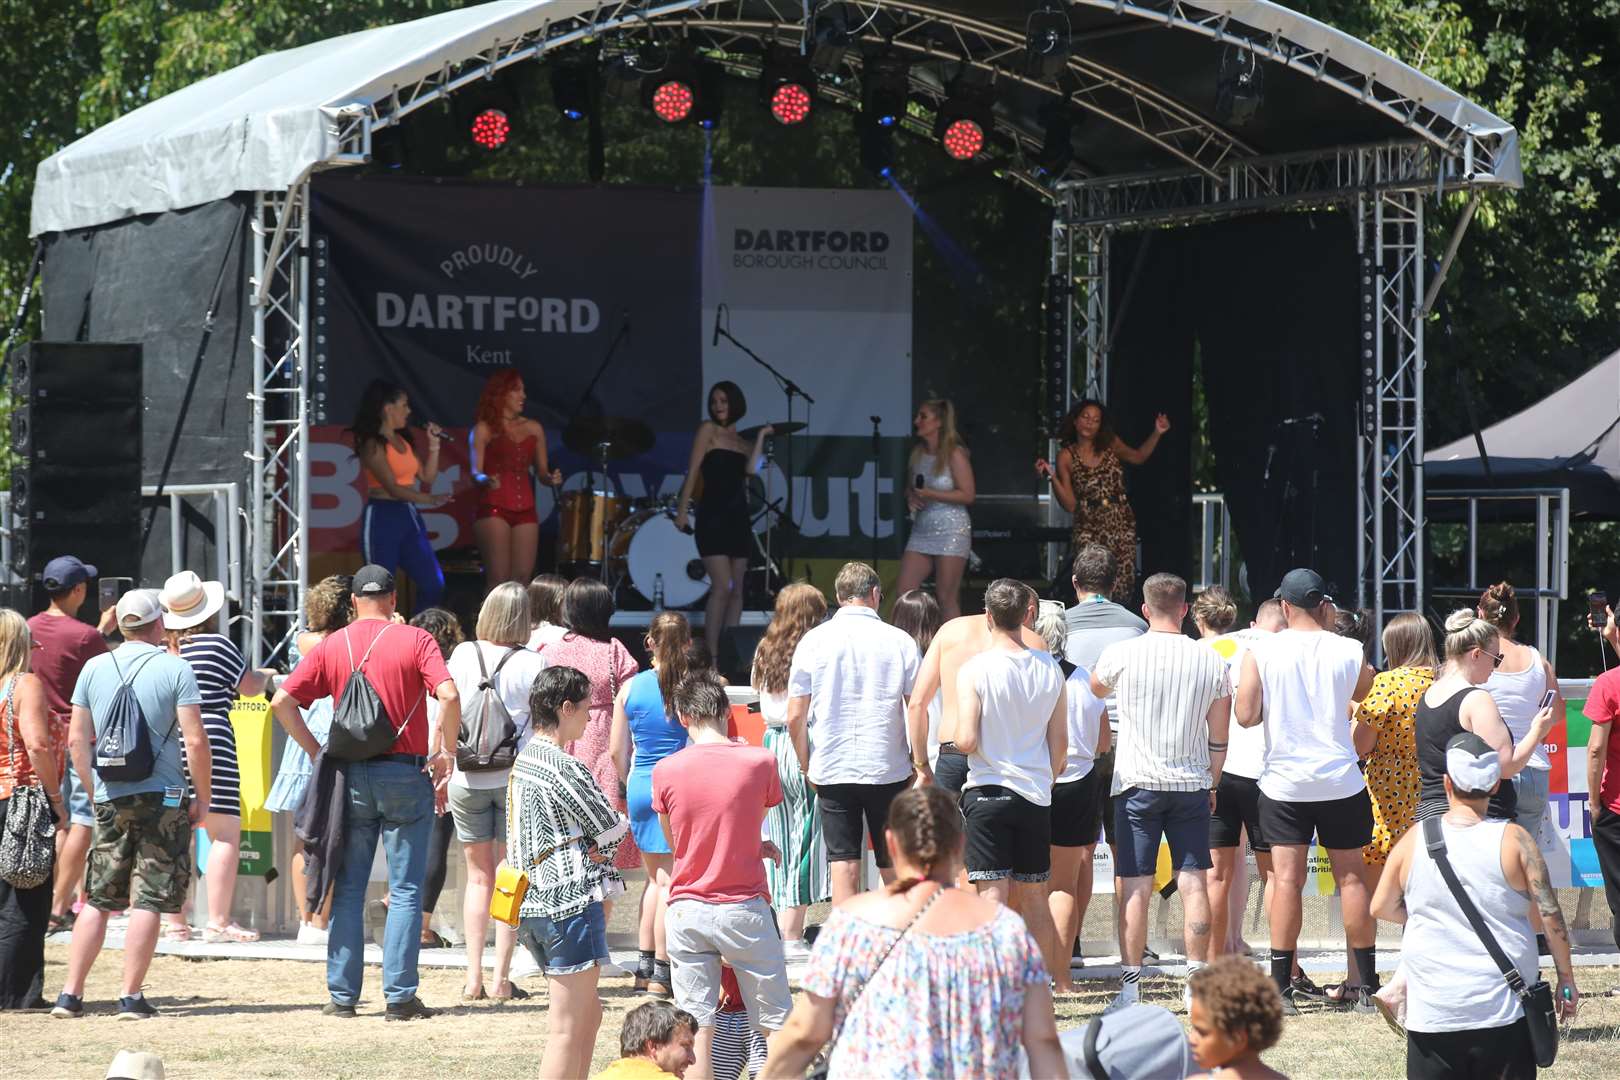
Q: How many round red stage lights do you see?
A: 4